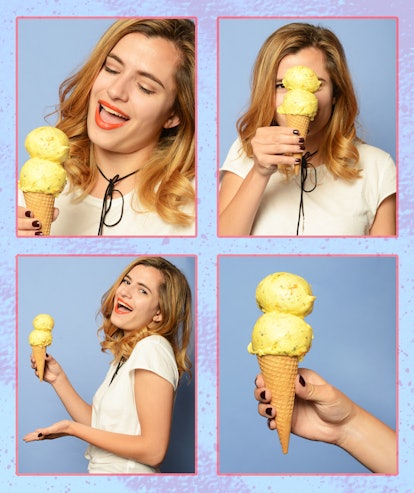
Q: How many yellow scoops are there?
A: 8